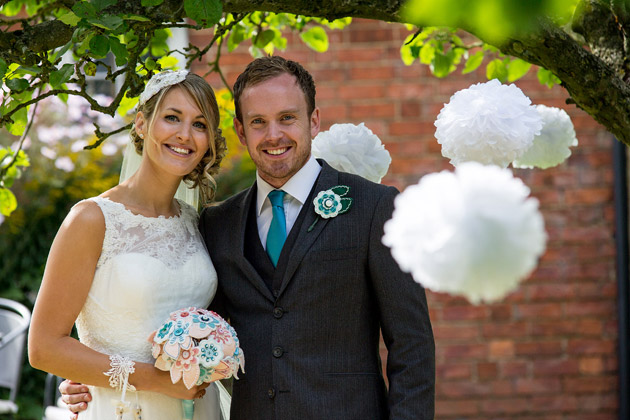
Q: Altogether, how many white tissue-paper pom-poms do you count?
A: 4